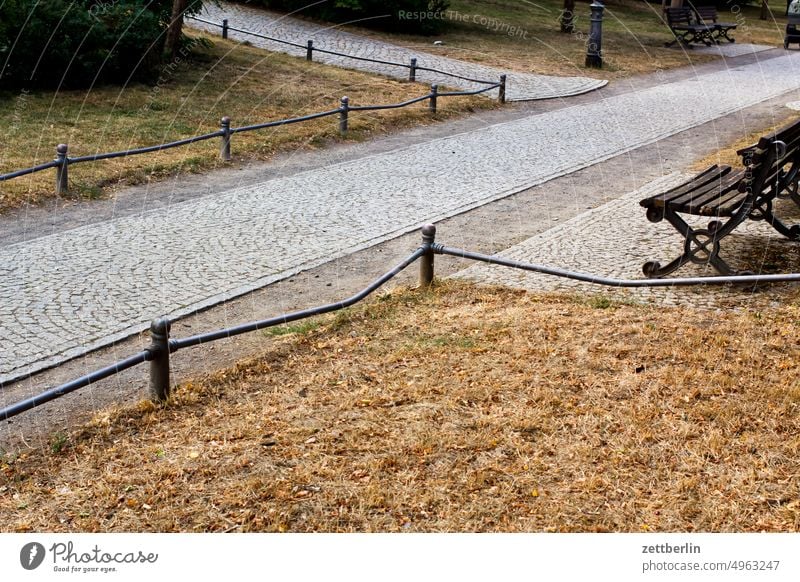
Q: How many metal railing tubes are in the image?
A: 12